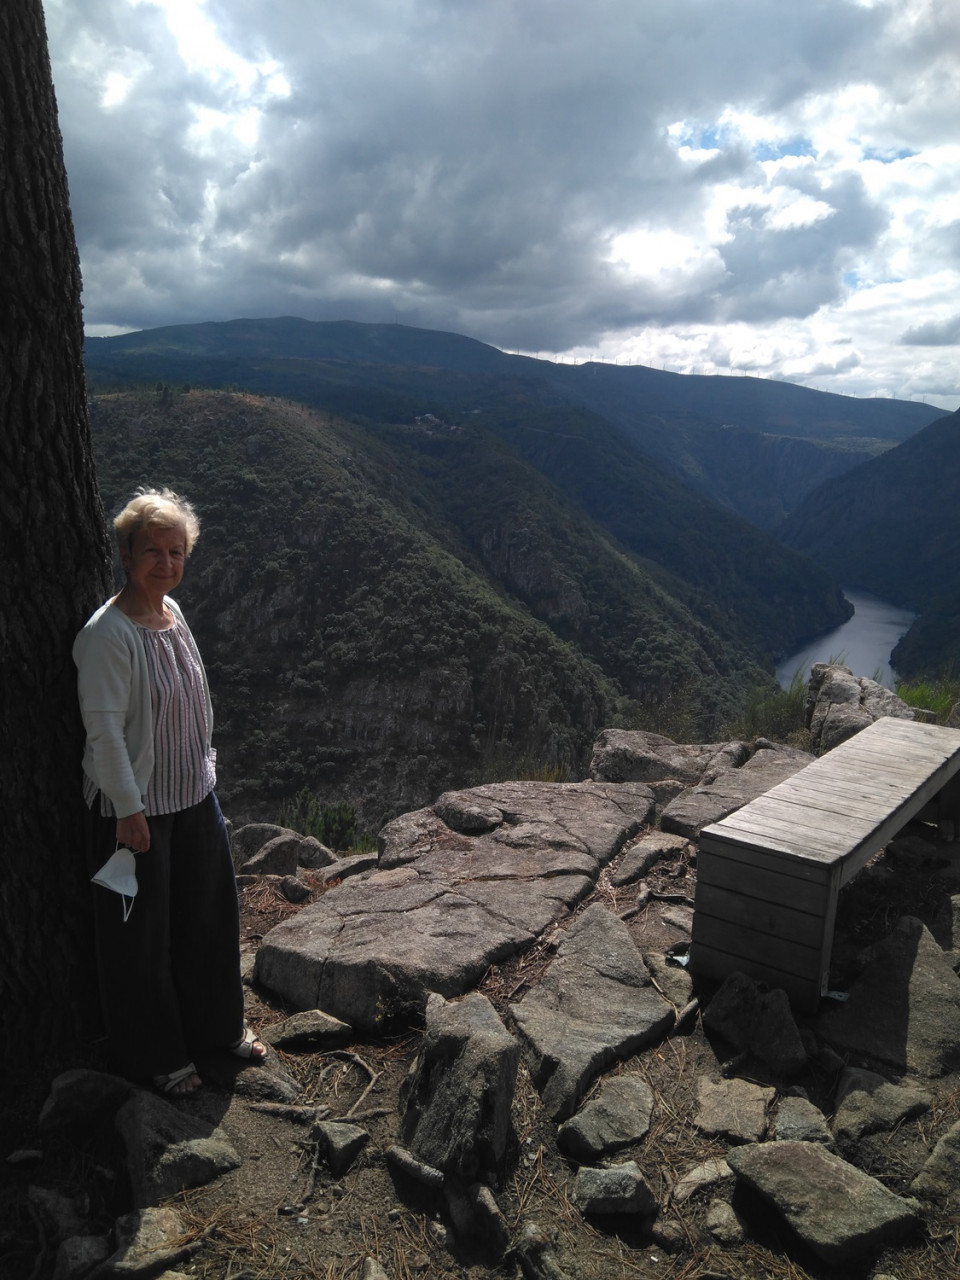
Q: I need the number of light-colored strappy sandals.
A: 2